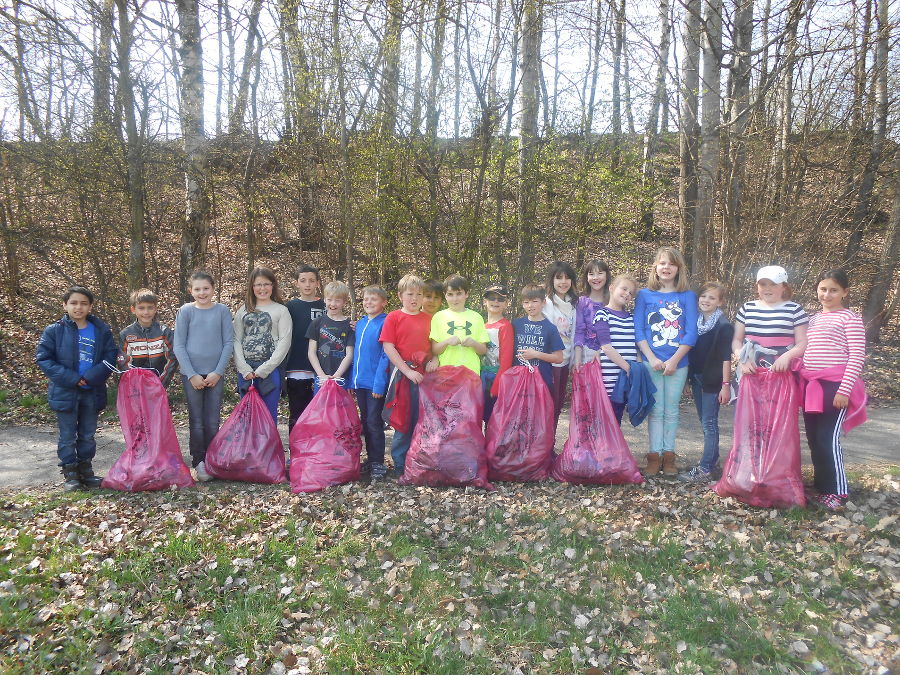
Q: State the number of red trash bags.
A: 7